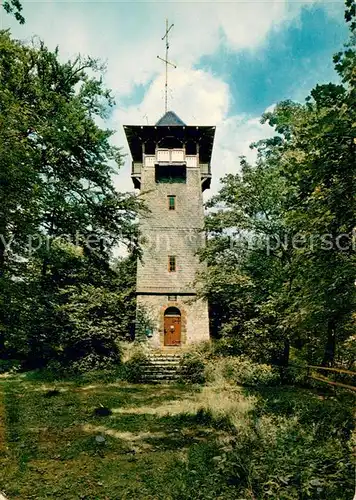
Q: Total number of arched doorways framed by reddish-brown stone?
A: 1